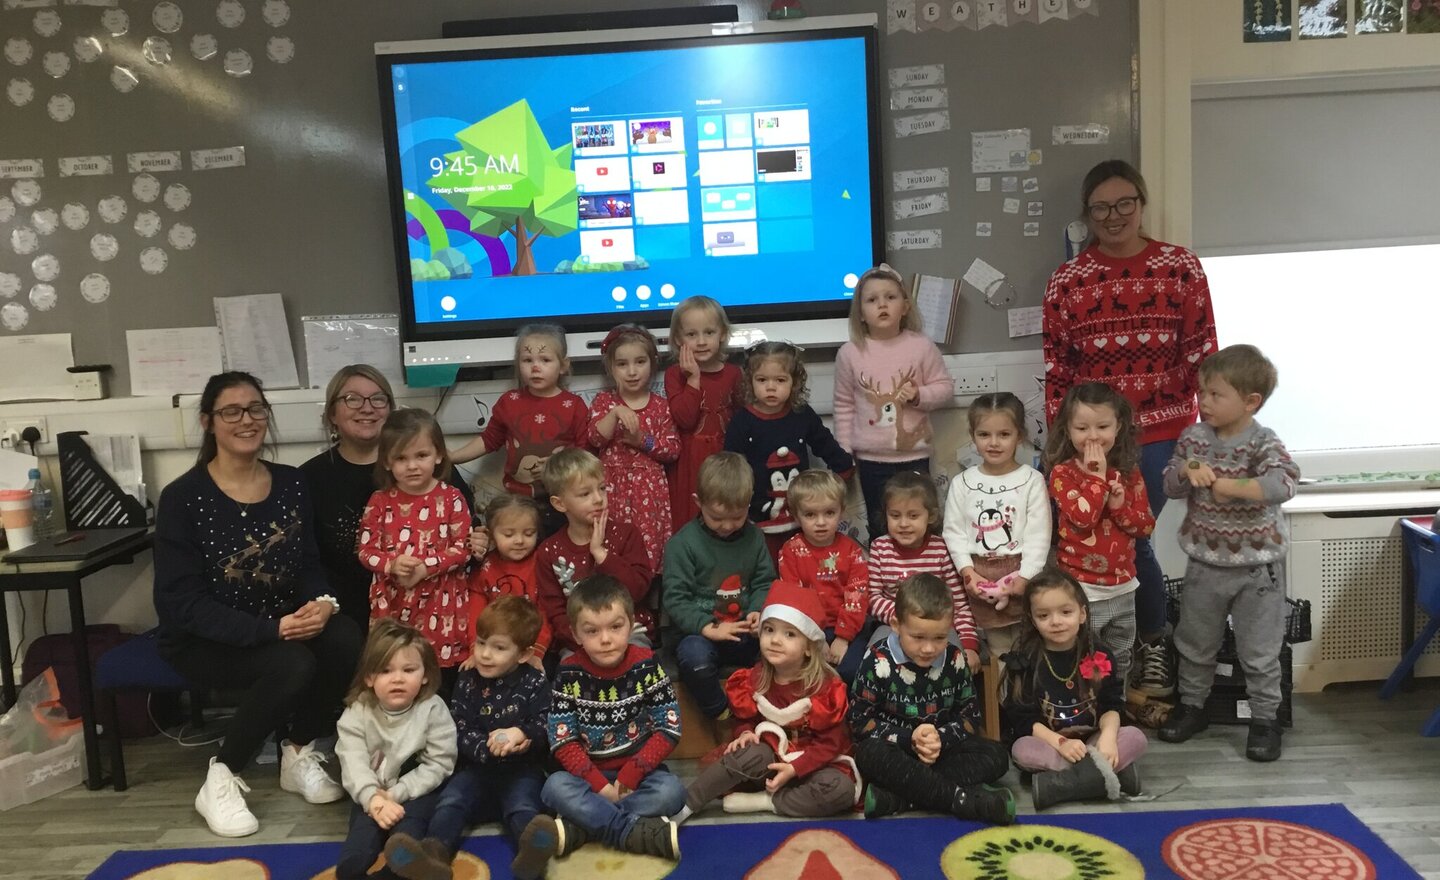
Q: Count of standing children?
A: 9